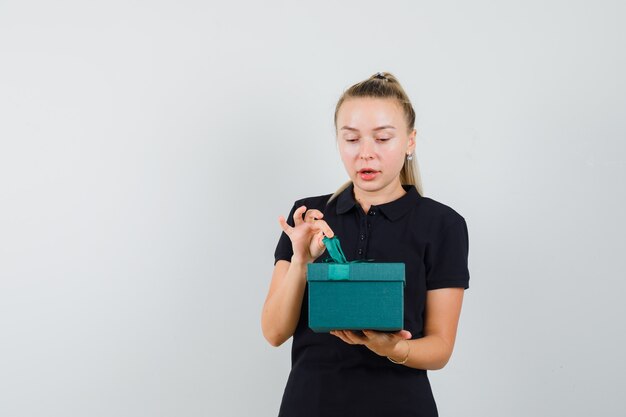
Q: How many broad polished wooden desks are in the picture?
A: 0